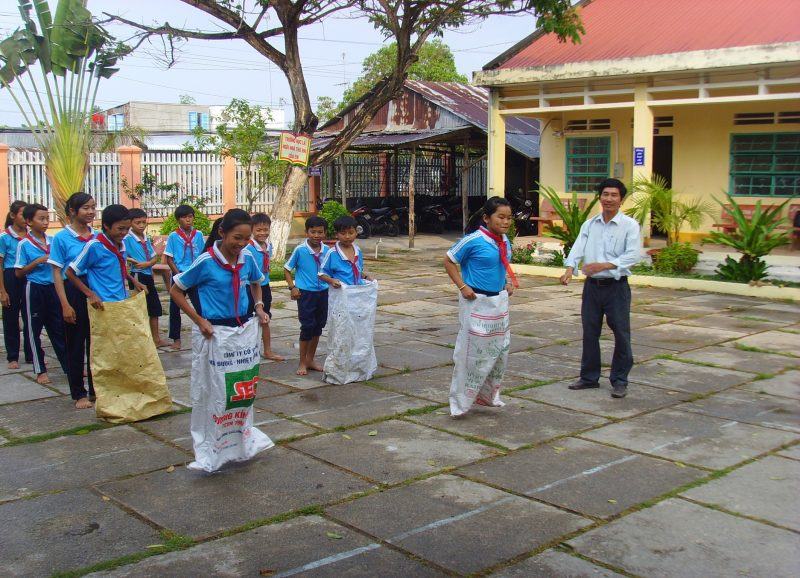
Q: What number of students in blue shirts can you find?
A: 11